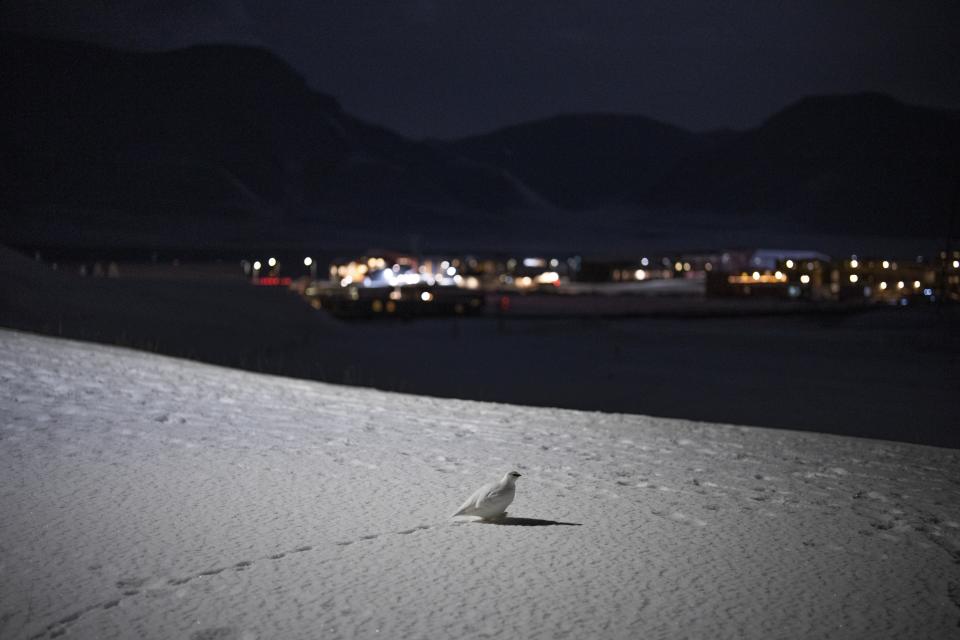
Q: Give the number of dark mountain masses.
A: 3